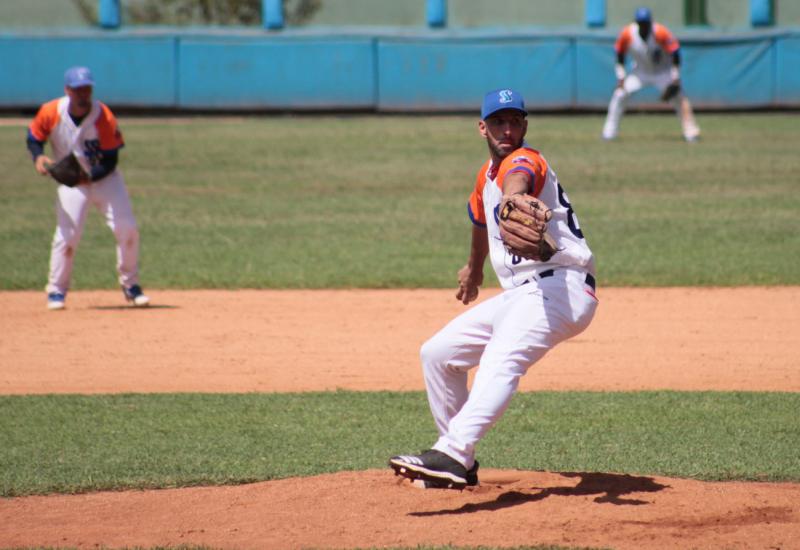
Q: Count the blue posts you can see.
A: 5